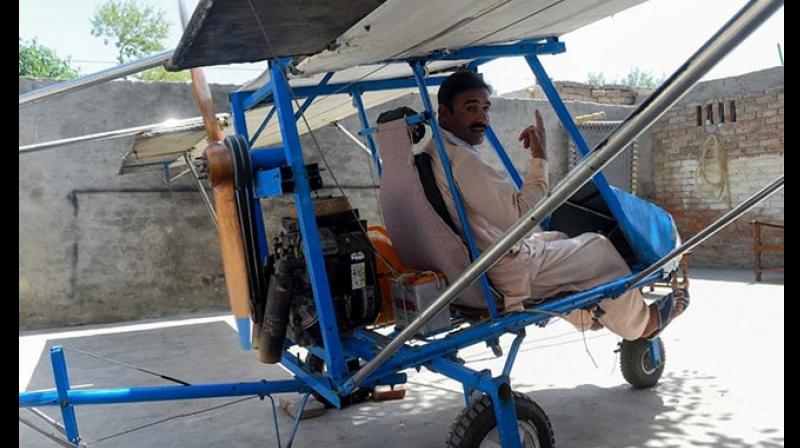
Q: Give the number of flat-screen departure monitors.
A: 0